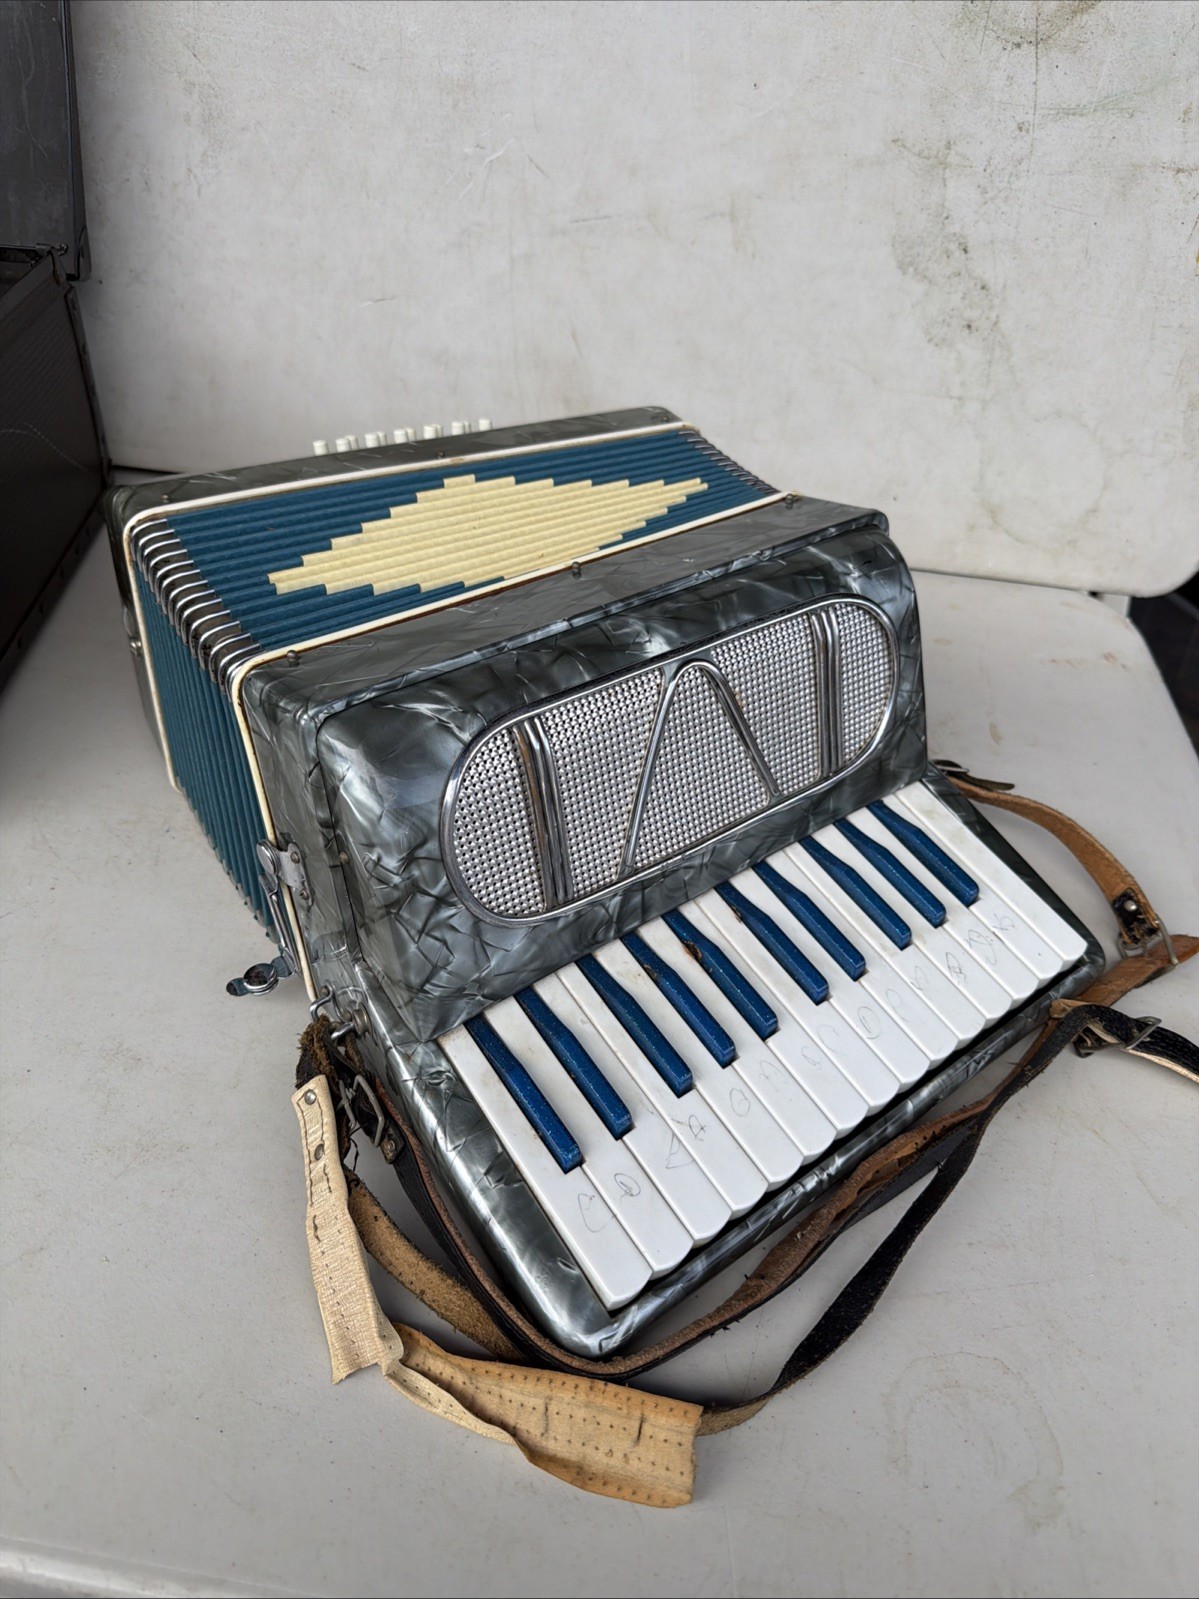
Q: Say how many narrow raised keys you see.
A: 10